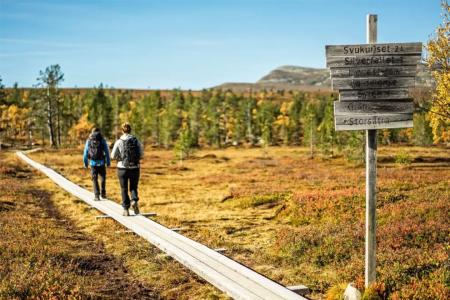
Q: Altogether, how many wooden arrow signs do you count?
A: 7